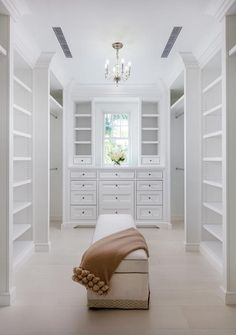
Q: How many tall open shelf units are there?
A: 2